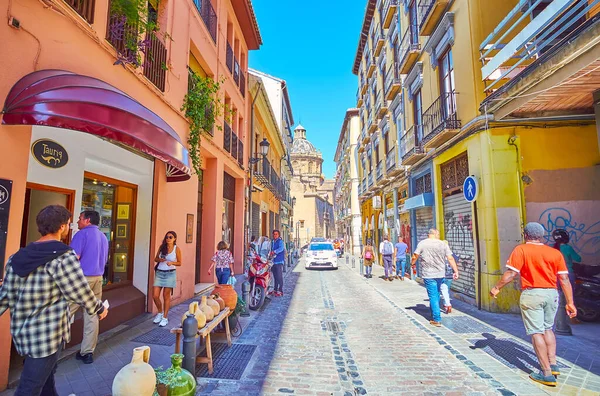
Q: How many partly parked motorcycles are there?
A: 2